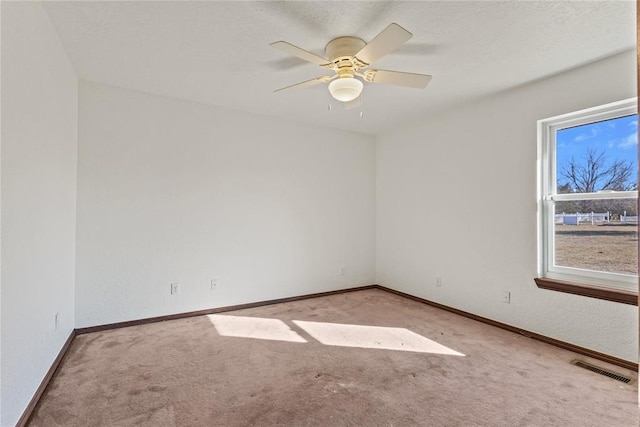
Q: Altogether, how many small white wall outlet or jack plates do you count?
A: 6